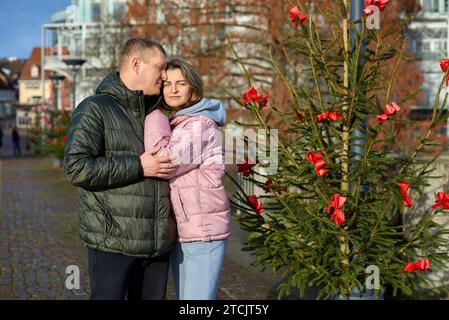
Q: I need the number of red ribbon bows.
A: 13